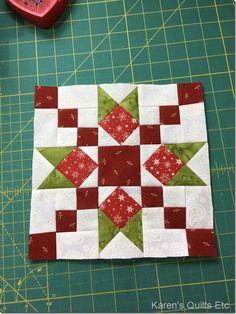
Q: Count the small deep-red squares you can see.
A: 12